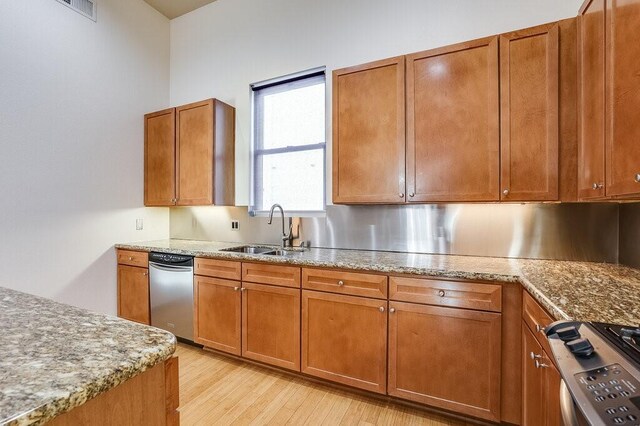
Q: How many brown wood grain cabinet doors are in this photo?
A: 14